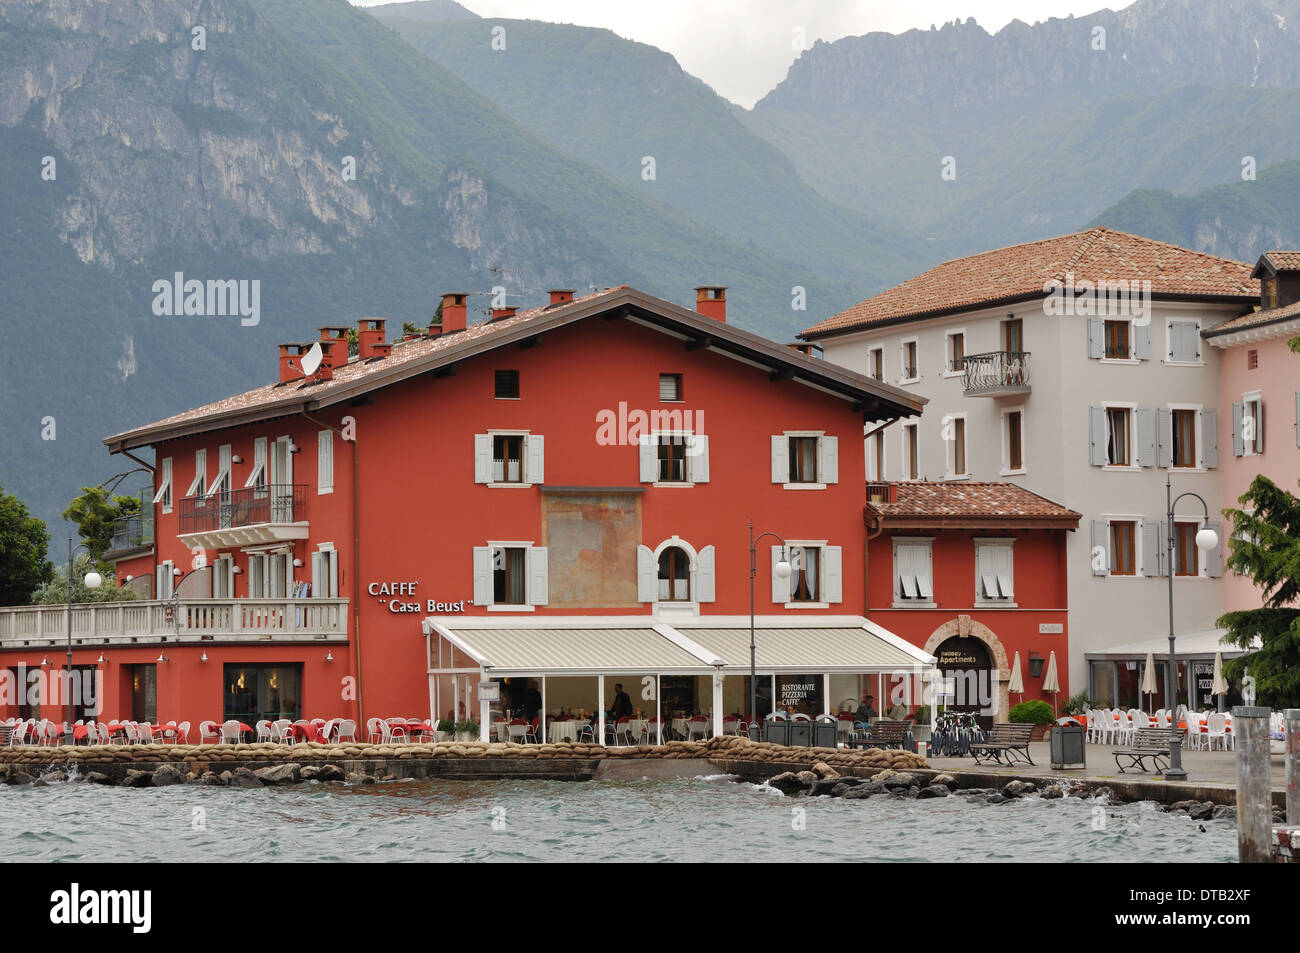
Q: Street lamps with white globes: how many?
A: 3